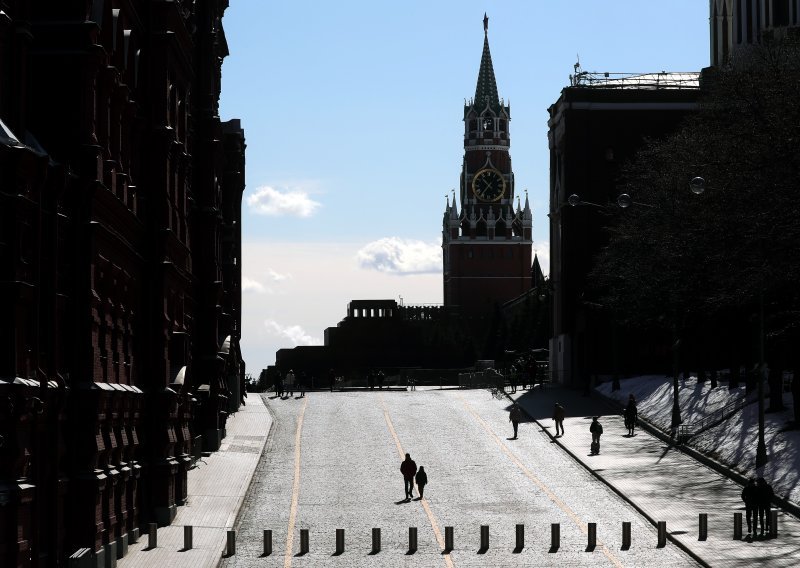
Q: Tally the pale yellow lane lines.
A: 3